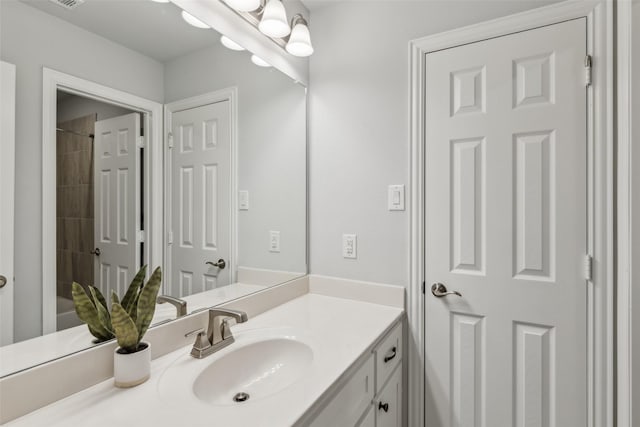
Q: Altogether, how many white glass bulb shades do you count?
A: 3